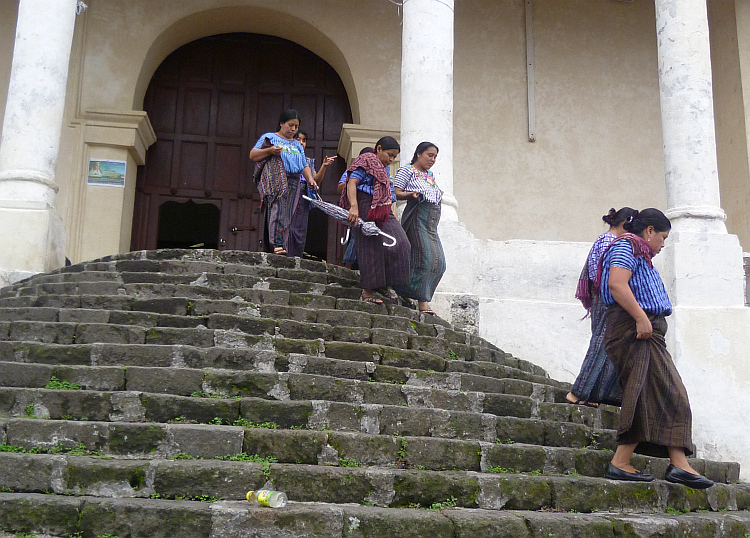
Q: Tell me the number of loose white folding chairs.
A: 0